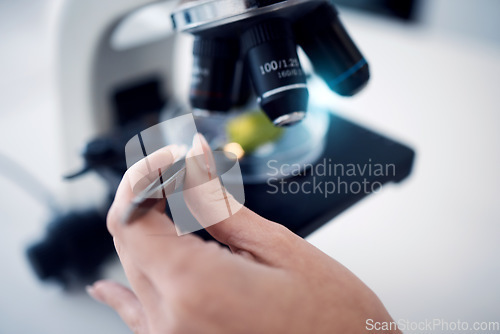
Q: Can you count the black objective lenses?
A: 3